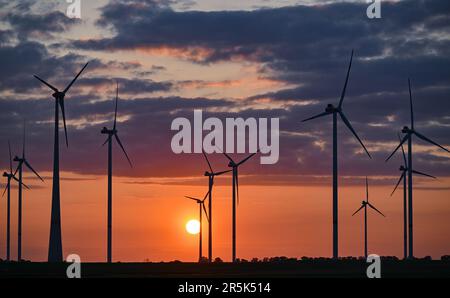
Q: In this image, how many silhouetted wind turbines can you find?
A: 11